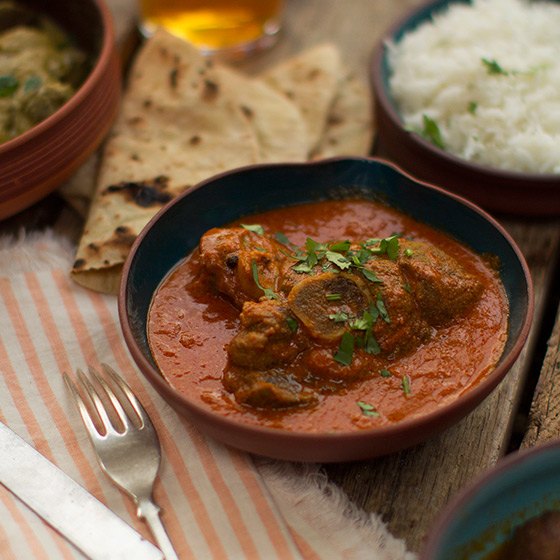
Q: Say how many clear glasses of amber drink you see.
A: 1